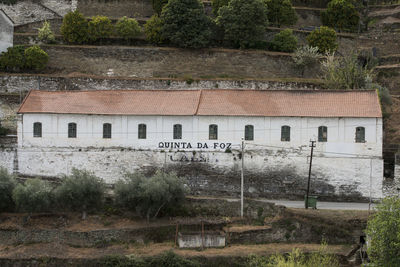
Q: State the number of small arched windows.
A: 10